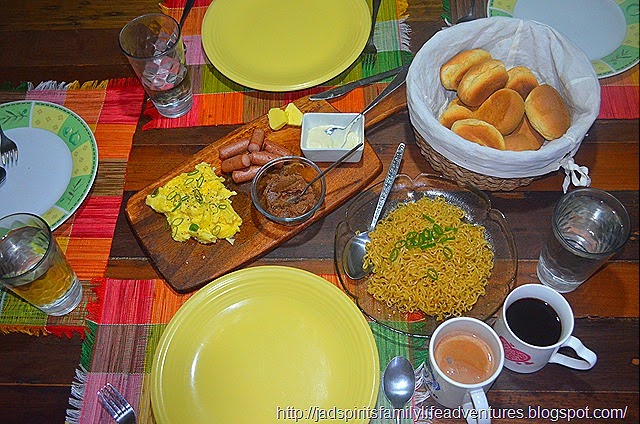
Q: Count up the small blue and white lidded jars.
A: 0